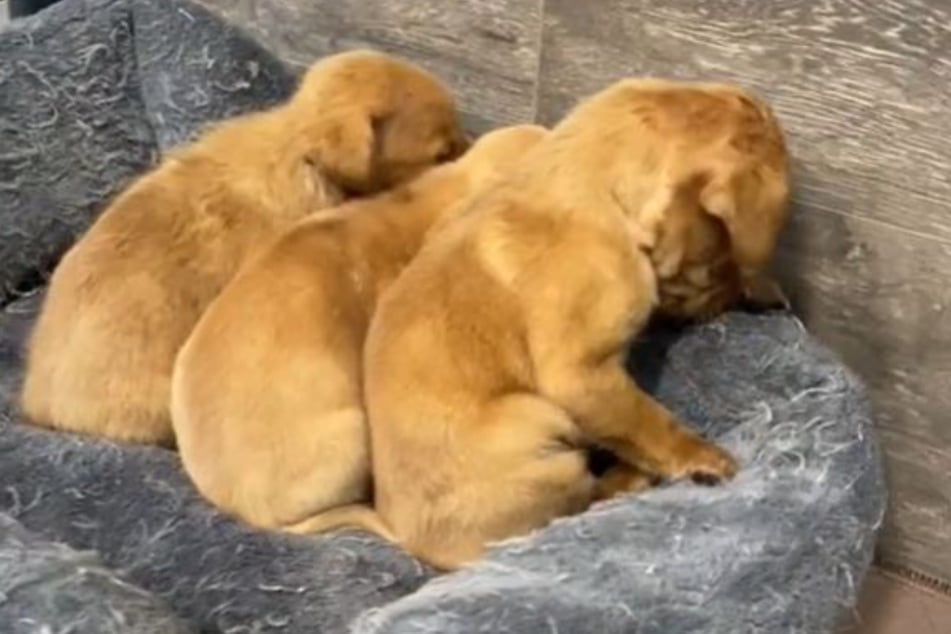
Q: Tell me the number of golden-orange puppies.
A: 3